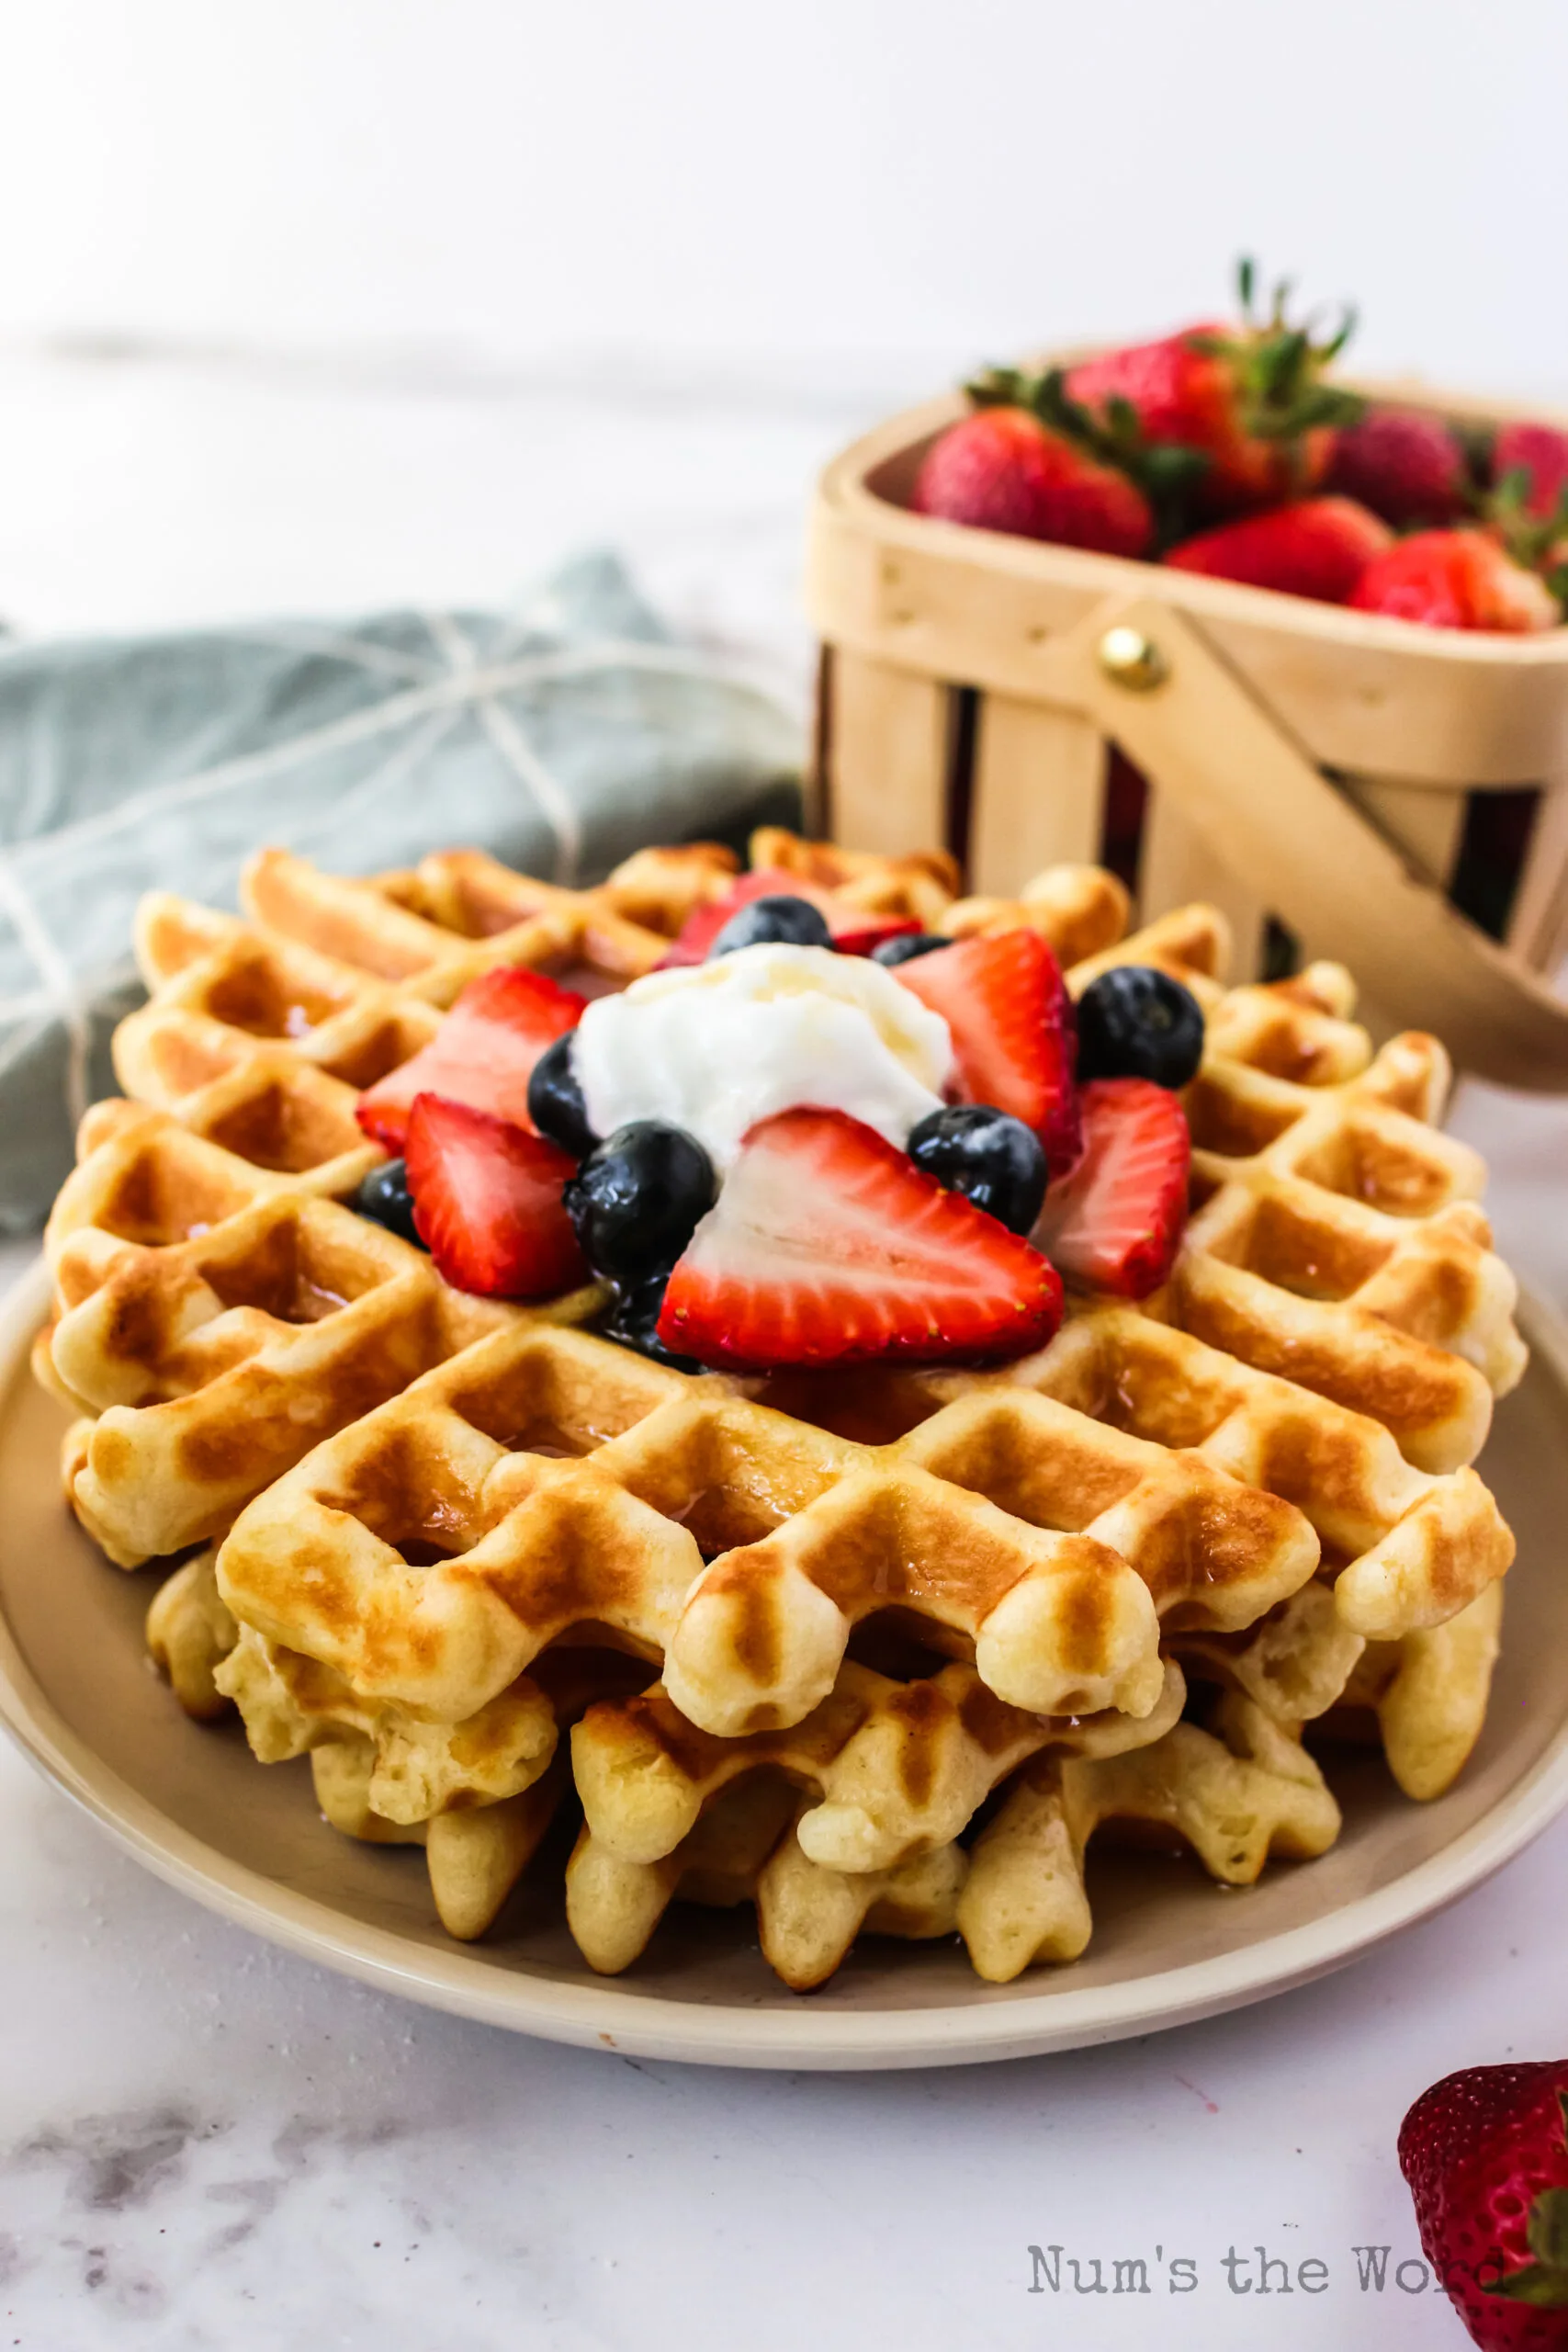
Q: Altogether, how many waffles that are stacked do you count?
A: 3